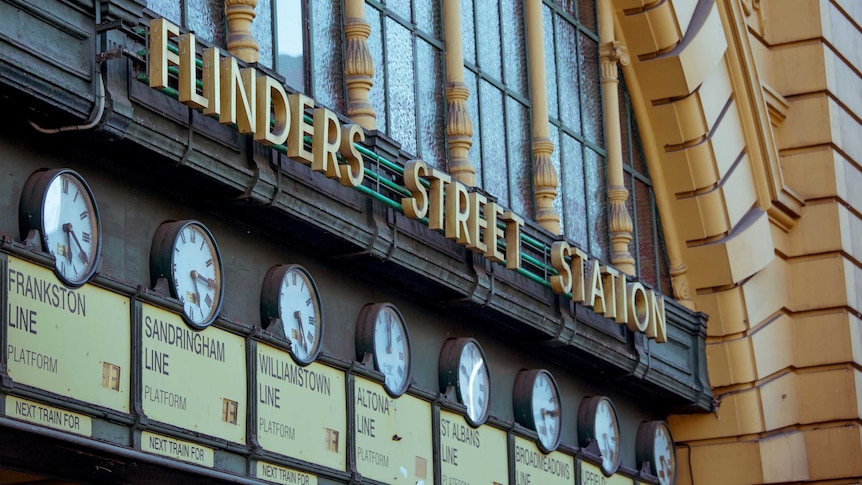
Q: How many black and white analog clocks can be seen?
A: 8